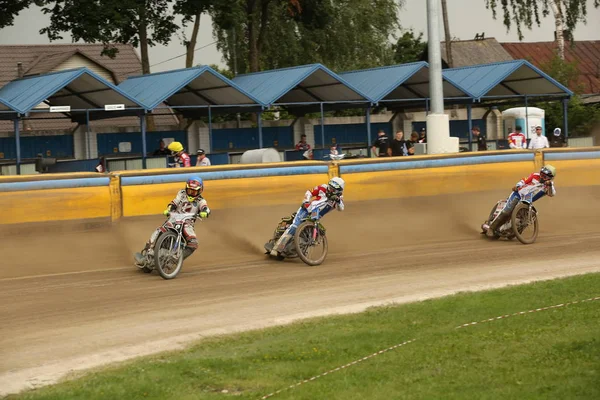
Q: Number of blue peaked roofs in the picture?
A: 5